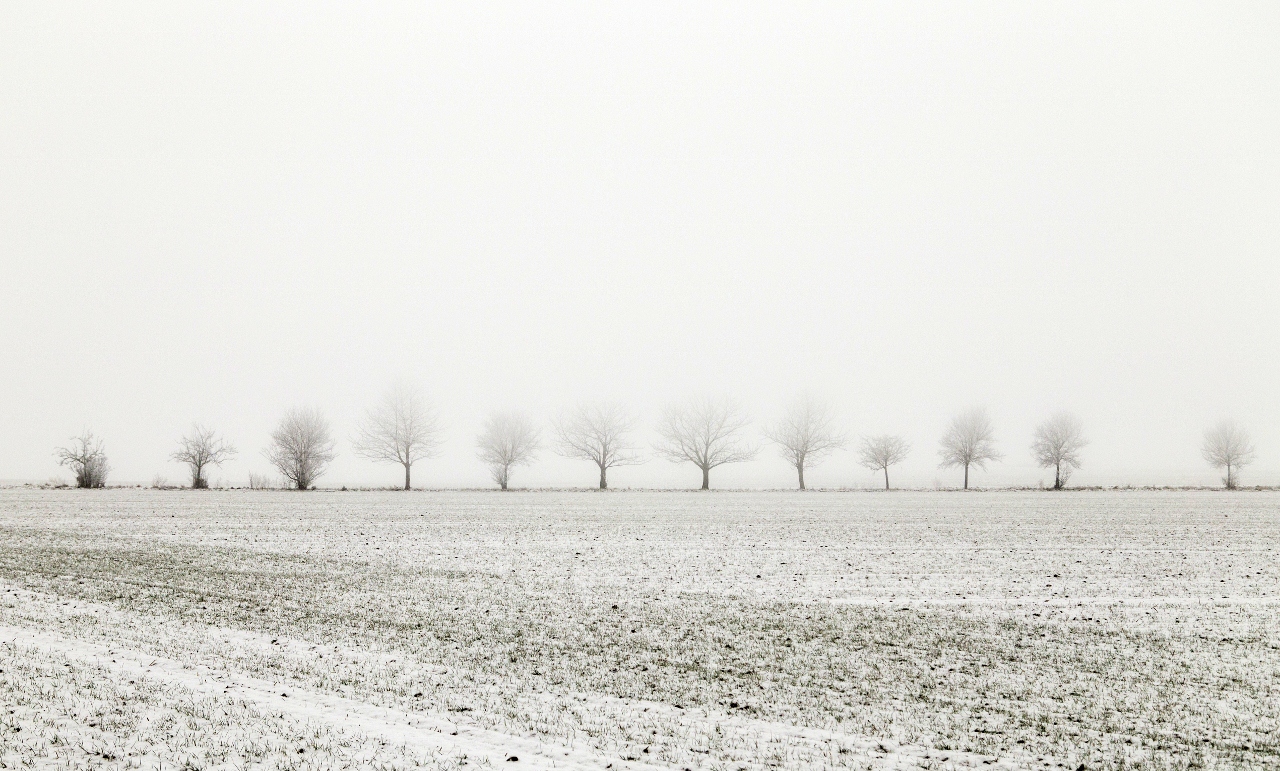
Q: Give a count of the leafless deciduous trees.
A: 12